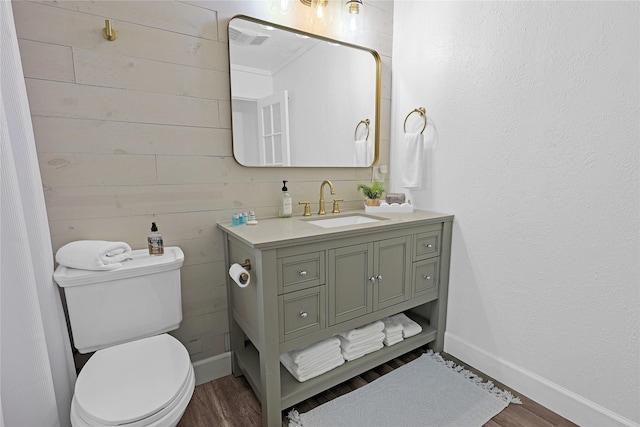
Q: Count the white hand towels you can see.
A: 1